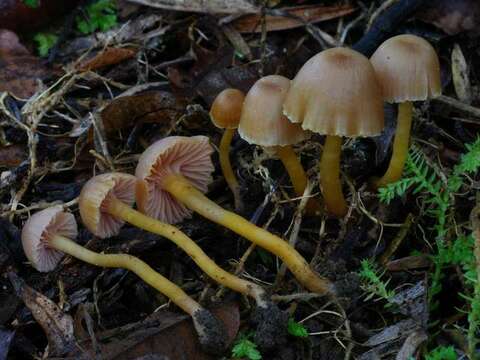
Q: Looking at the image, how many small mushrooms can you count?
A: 7